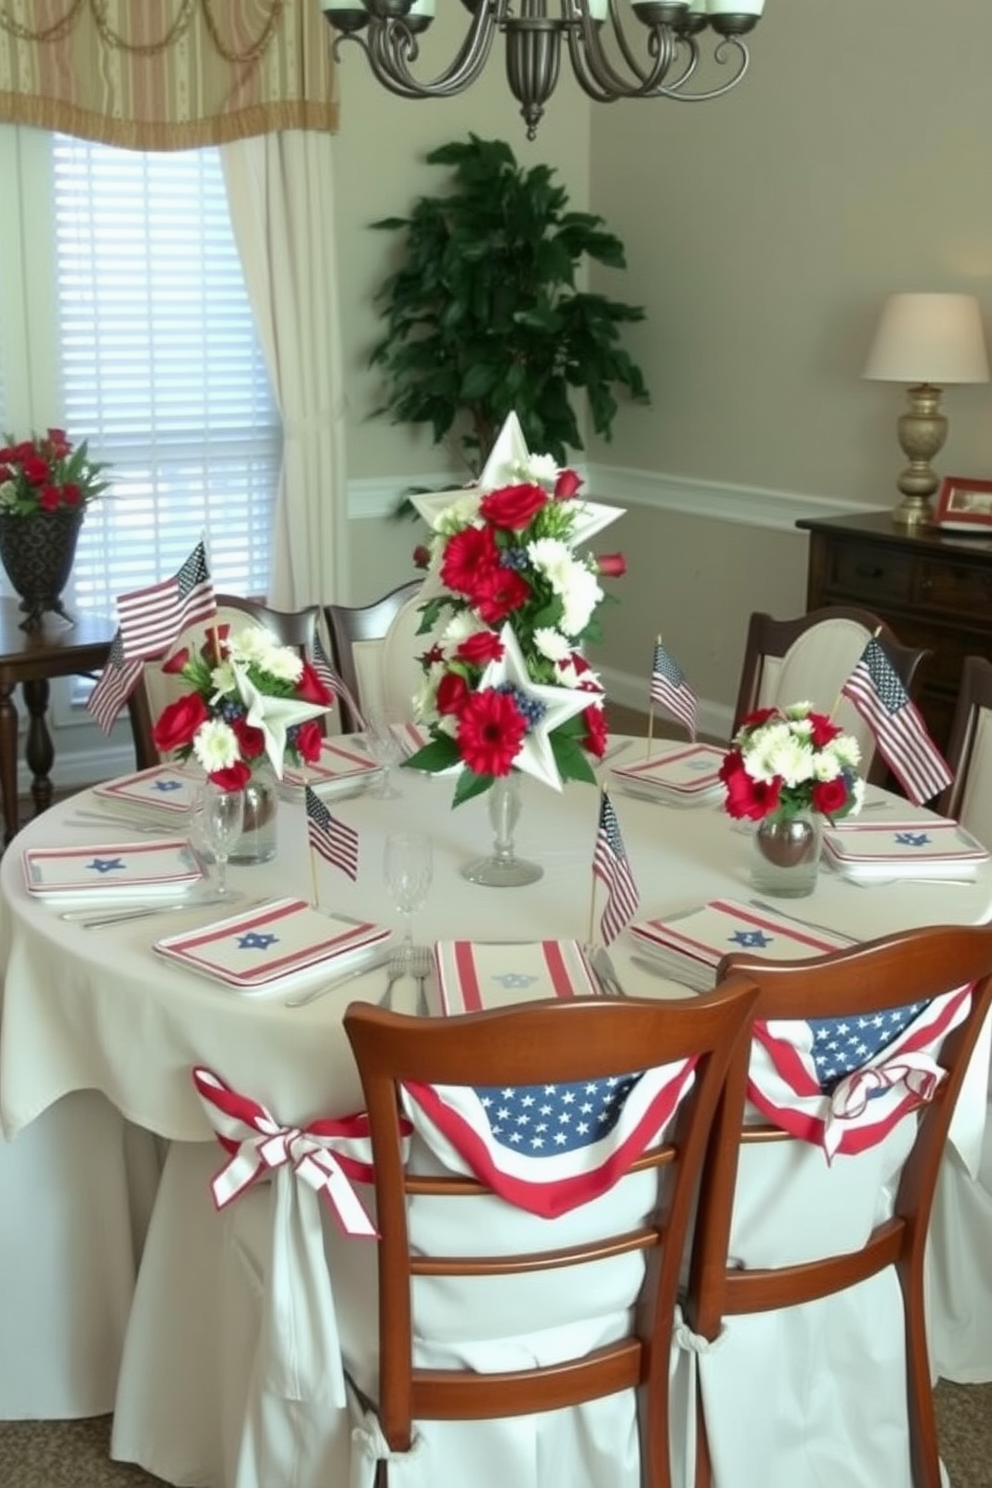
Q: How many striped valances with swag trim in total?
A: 1